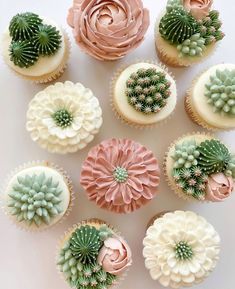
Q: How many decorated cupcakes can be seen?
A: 11